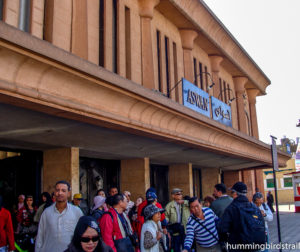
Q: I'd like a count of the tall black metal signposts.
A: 1